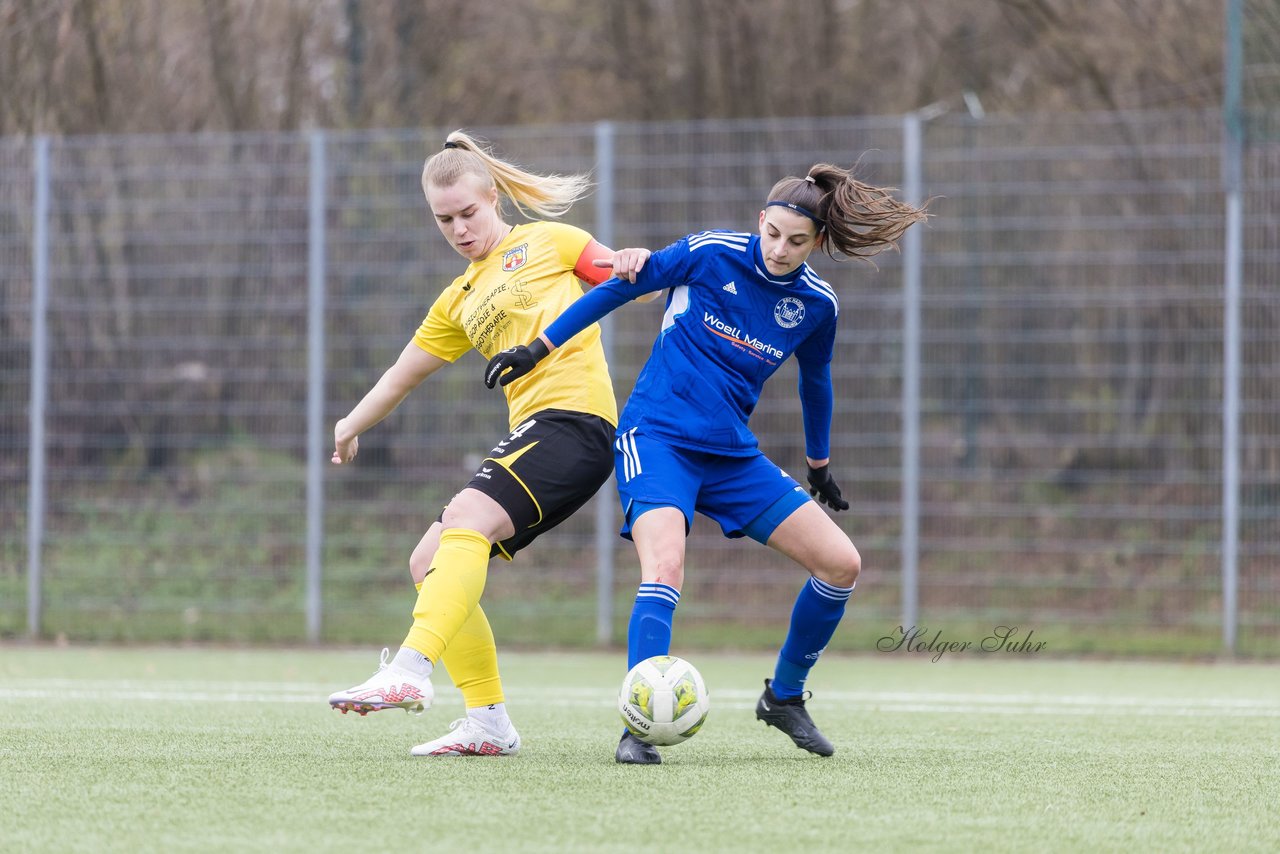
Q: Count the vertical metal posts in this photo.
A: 5